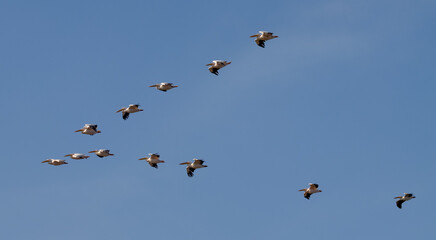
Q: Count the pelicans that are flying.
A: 12